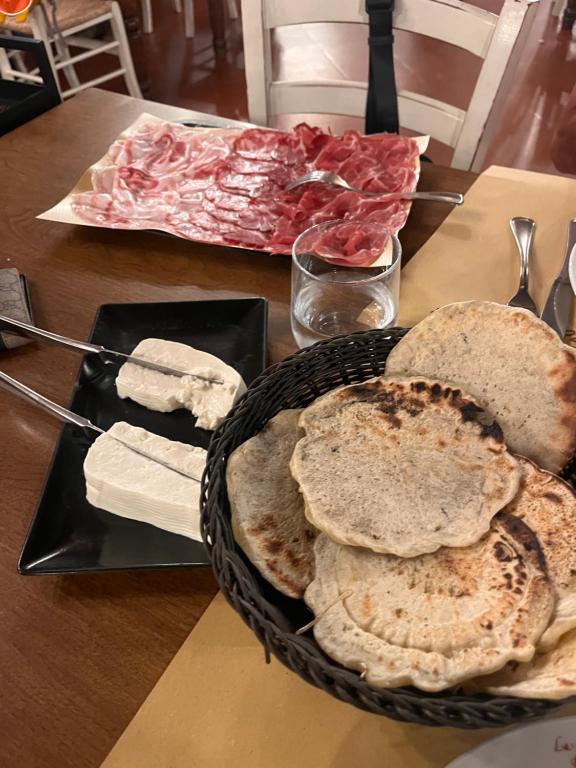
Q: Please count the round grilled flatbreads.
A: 6